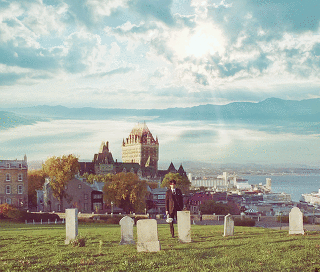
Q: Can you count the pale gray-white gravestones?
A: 6